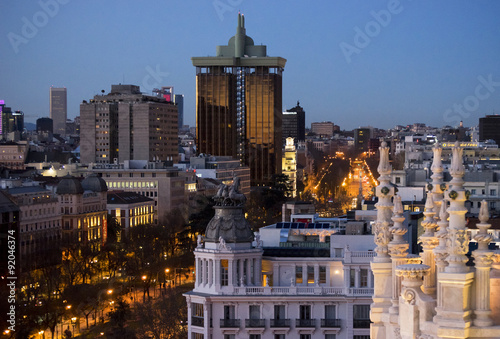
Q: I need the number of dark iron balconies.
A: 5